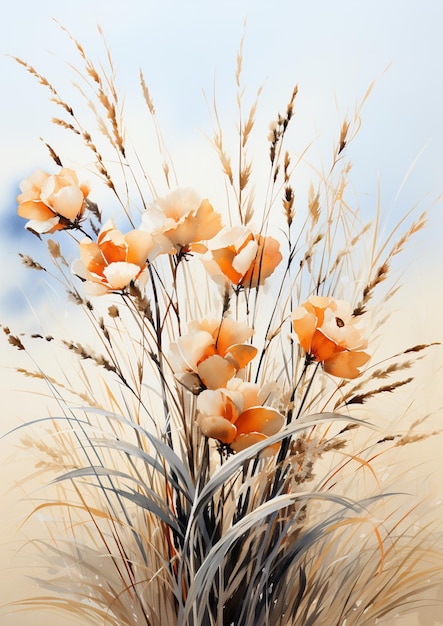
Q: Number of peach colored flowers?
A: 7